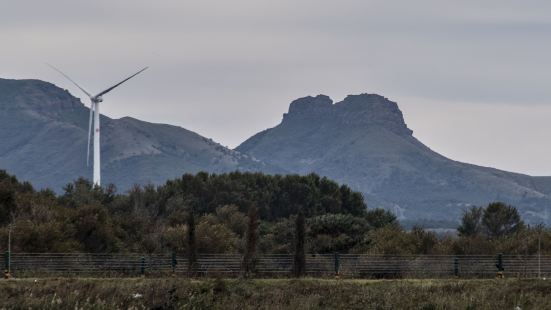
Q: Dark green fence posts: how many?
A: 6